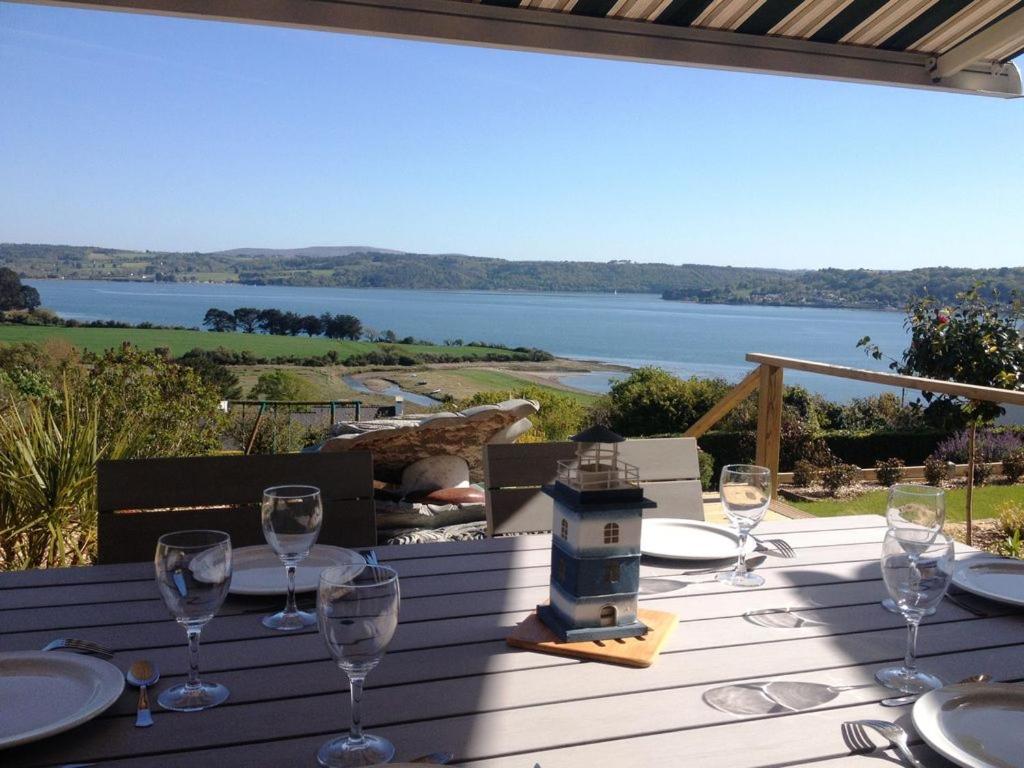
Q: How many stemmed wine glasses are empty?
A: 6